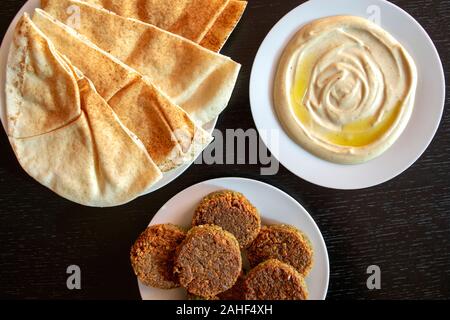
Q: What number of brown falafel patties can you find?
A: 6